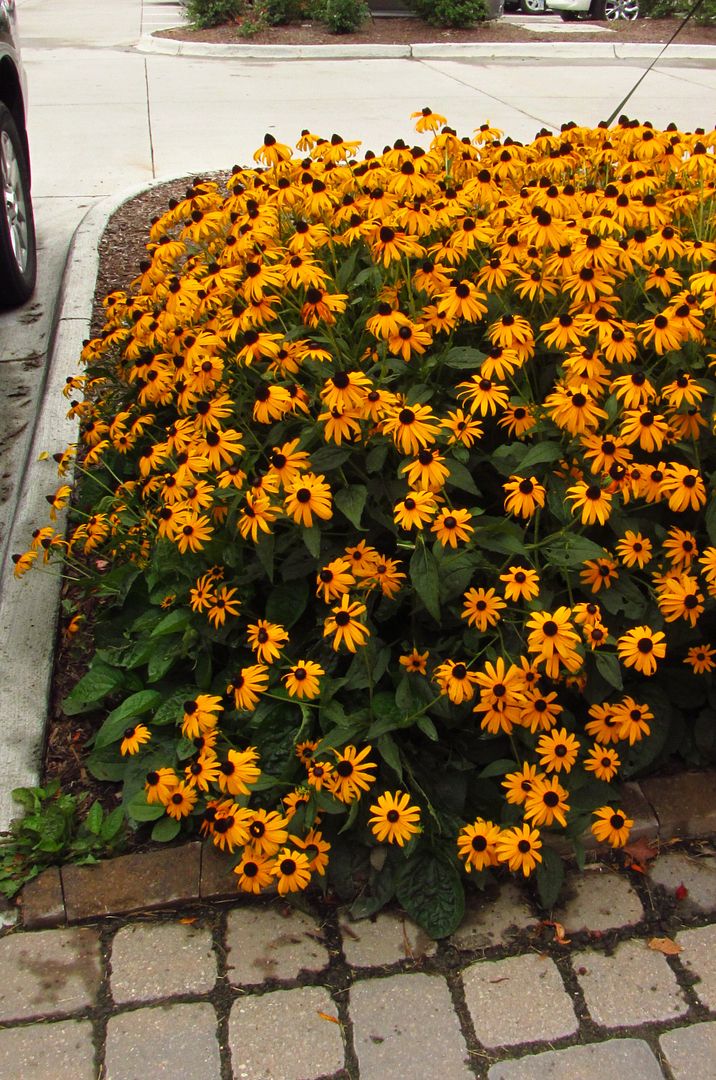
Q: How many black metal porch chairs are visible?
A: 0